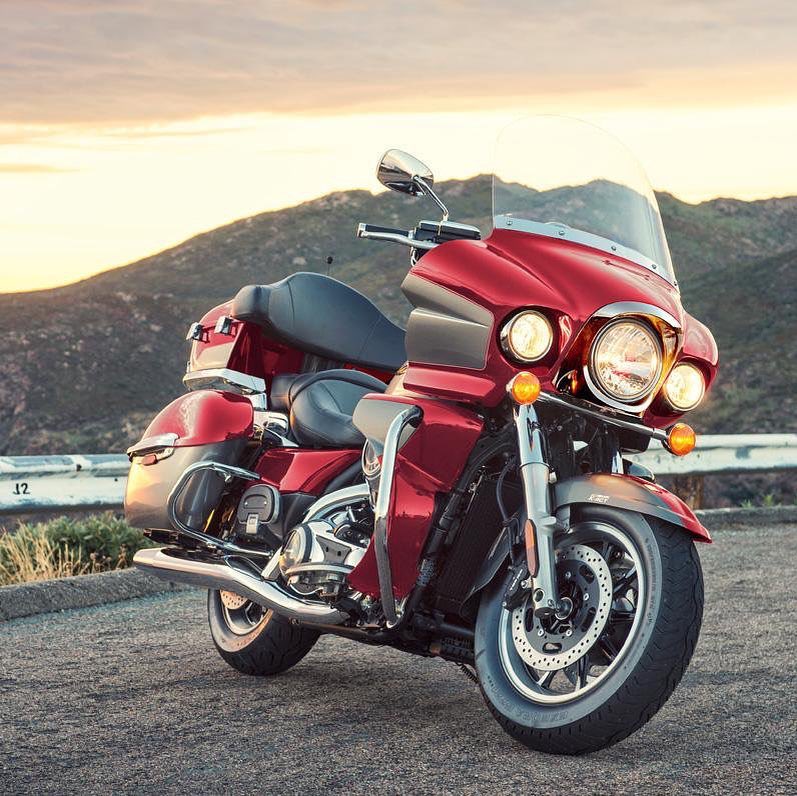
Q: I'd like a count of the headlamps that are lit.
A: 3